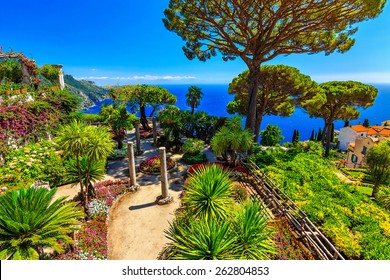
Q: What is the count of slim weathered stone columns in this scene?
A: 4